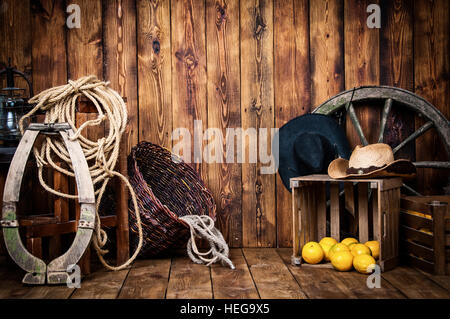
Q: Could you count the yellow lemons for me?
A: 8